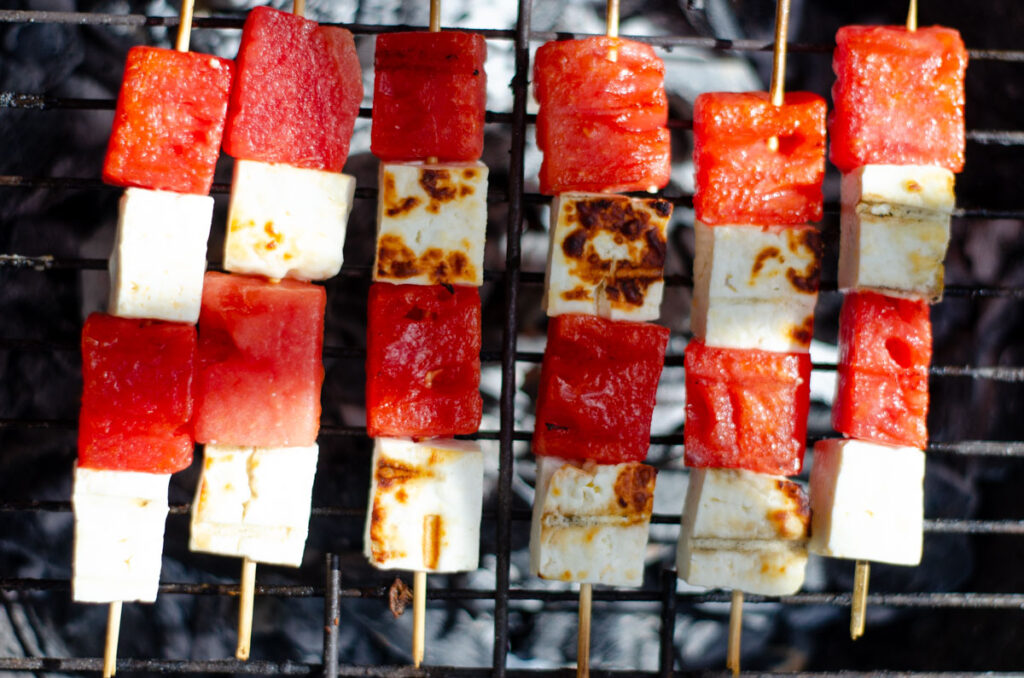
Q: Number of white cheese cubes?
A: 12